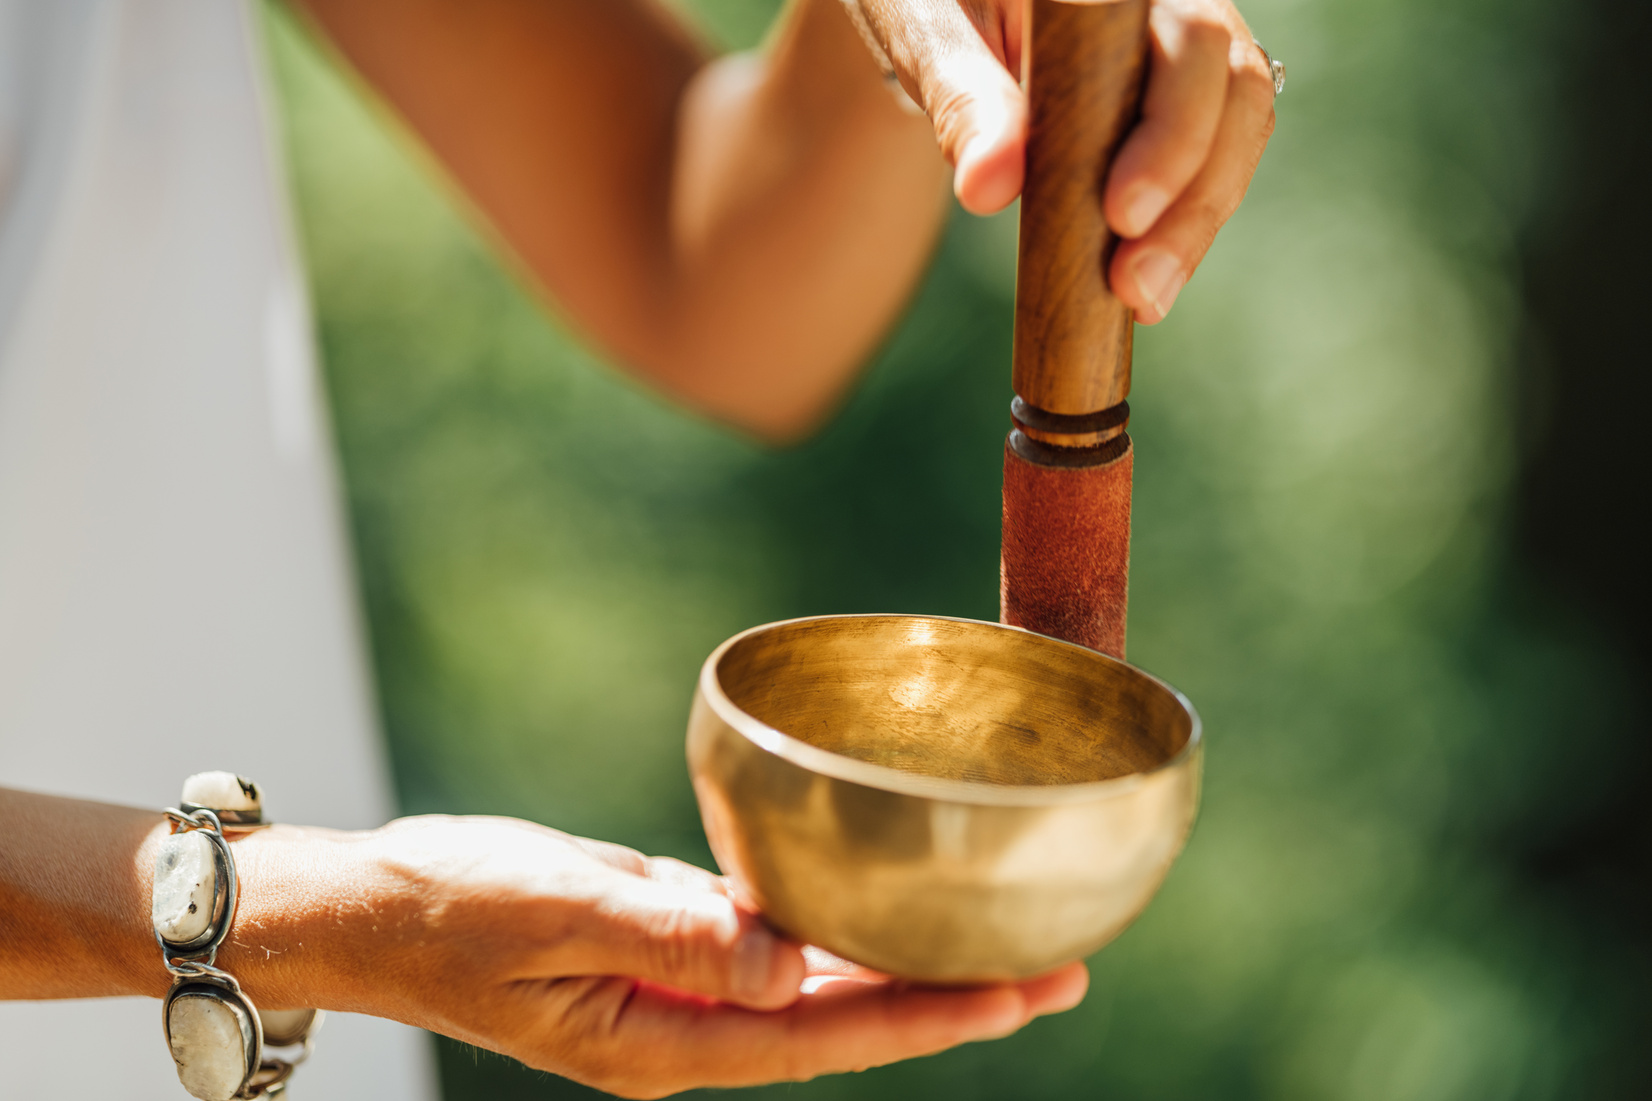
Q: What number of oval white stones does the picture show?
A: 3